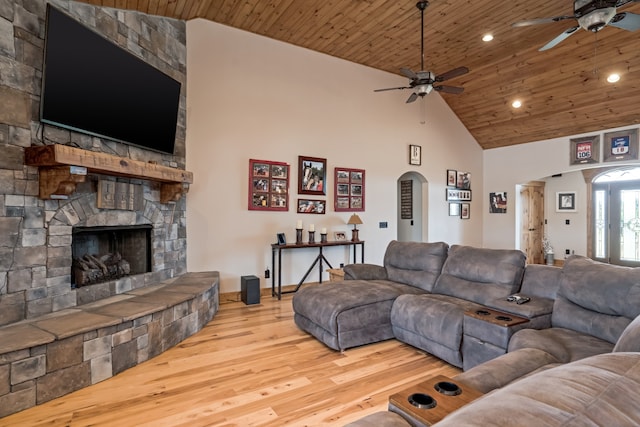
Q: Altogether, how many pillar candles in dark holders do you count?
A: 3